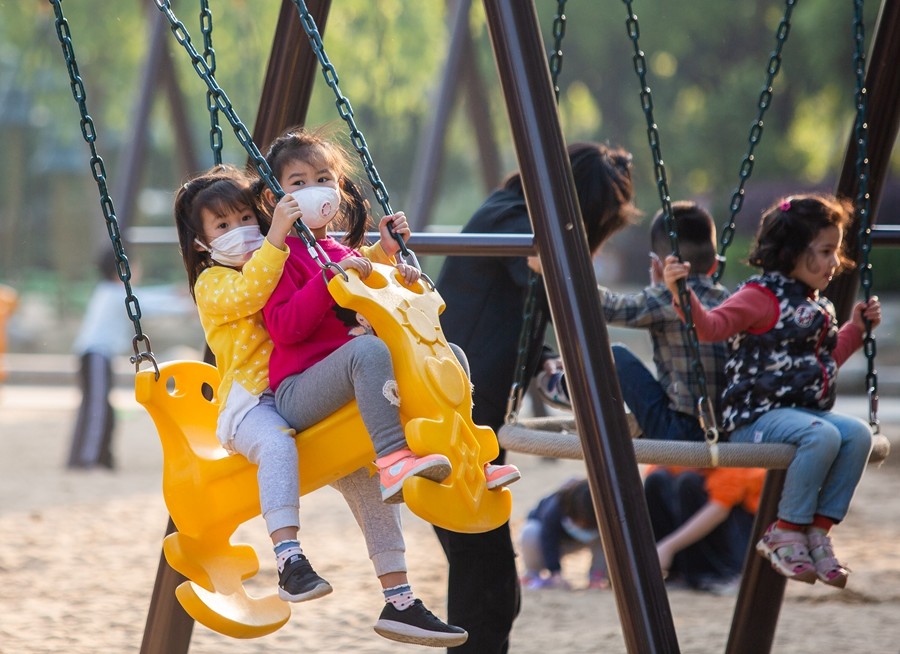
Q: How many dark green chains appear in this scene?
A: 8